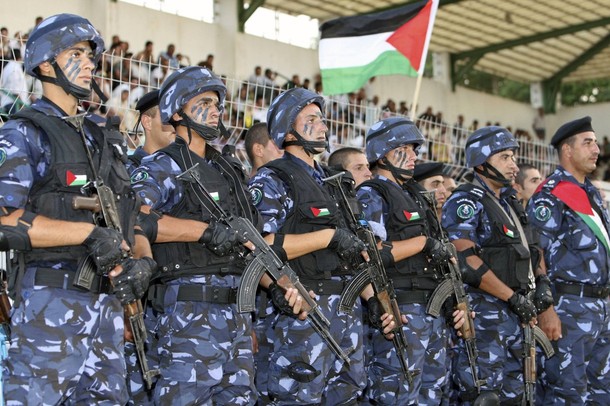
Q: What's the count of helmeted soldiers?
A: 5